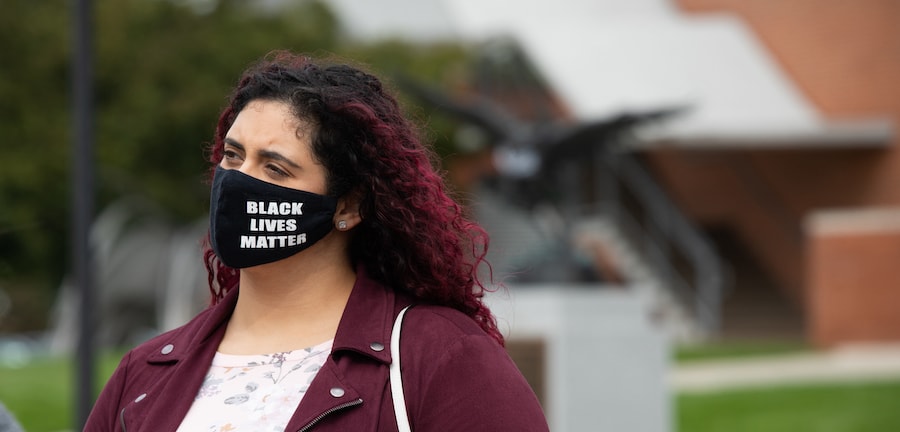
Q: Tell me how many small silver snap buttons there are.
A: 4